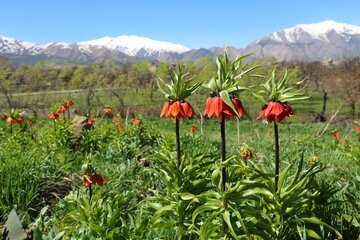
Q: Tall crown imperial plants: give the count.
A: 3